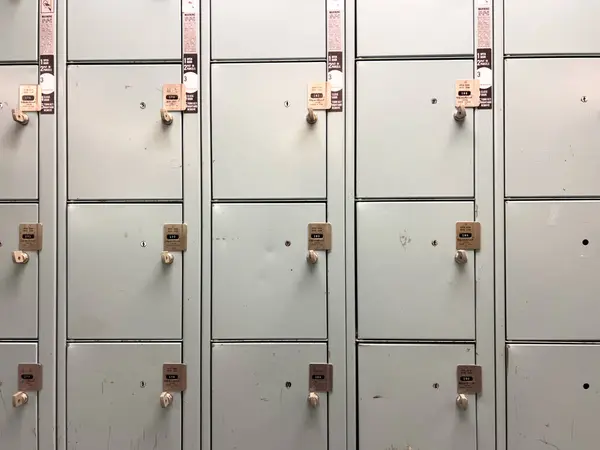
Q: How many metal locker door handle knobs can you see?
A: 12